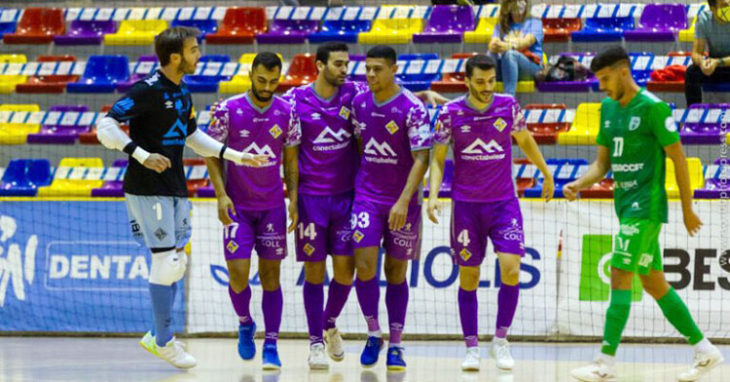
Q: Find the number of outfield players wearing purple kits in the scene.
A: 4